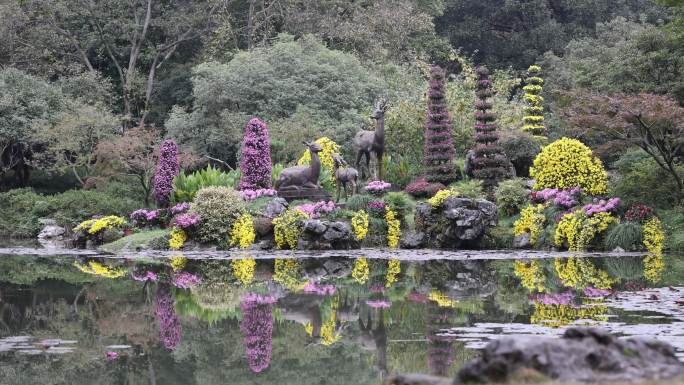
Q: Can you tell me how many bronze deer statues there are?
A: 3